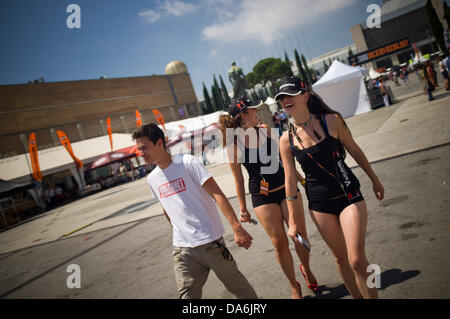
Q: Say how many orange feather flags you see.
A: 5